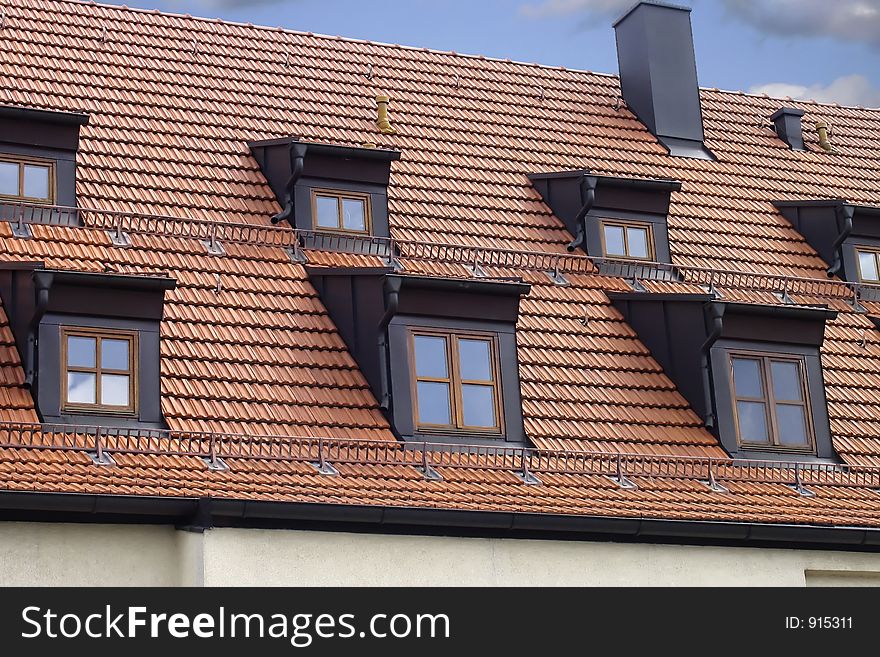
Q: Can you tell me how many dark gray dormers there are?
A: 7